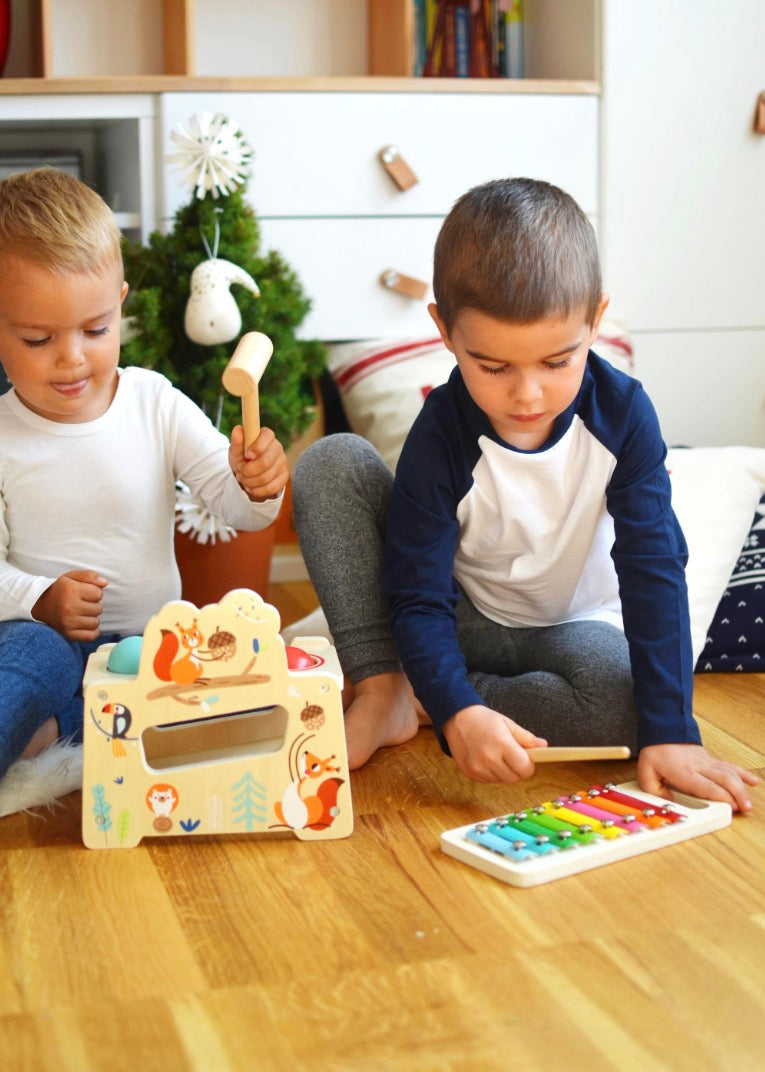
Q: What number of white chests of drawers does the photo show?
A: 1